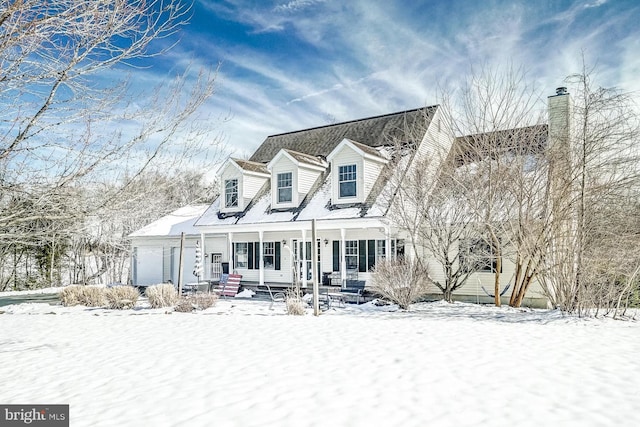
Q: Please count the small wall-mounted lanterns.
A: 2